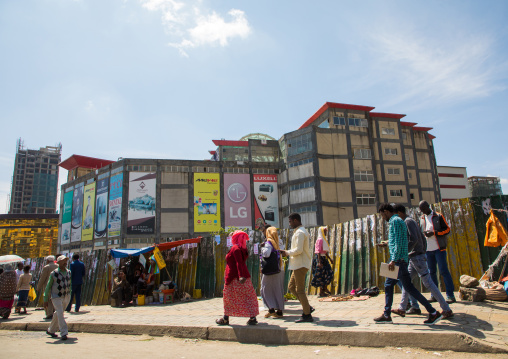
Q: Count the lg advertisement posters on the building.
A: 1